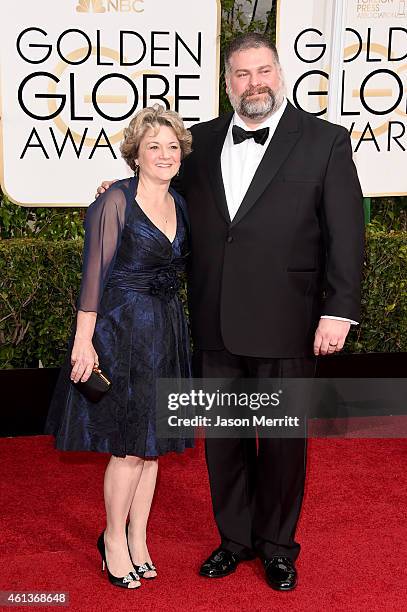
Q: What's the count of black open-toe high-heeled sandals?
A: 2